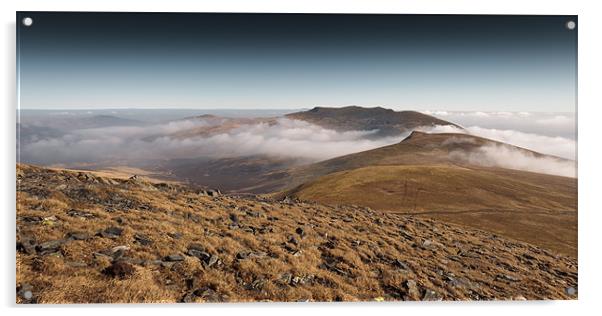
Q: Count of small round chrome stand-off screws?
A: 4